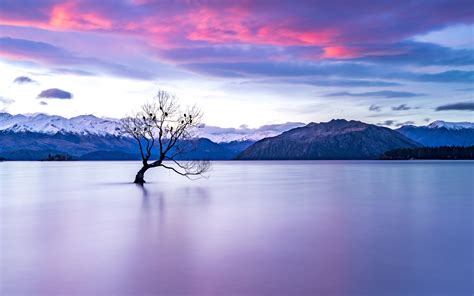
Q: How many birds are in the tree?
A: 12